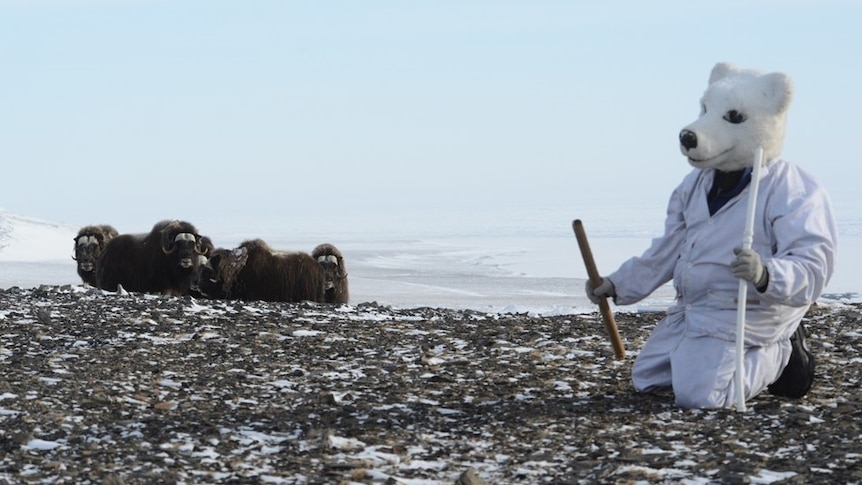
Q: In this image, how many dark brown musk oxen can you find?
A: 5